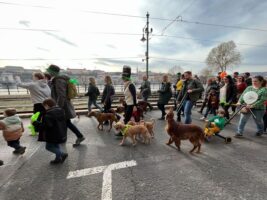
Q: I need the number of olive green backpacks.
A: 1